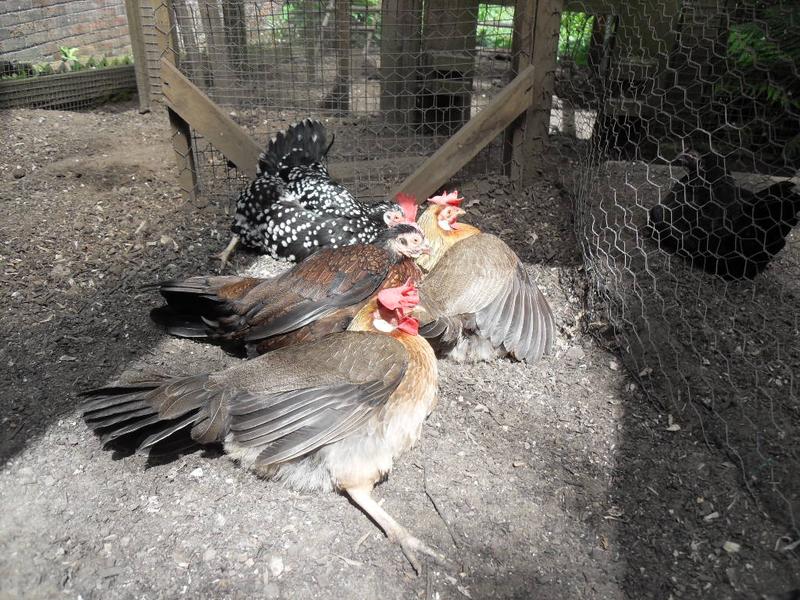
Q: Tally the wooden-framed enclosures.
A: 1